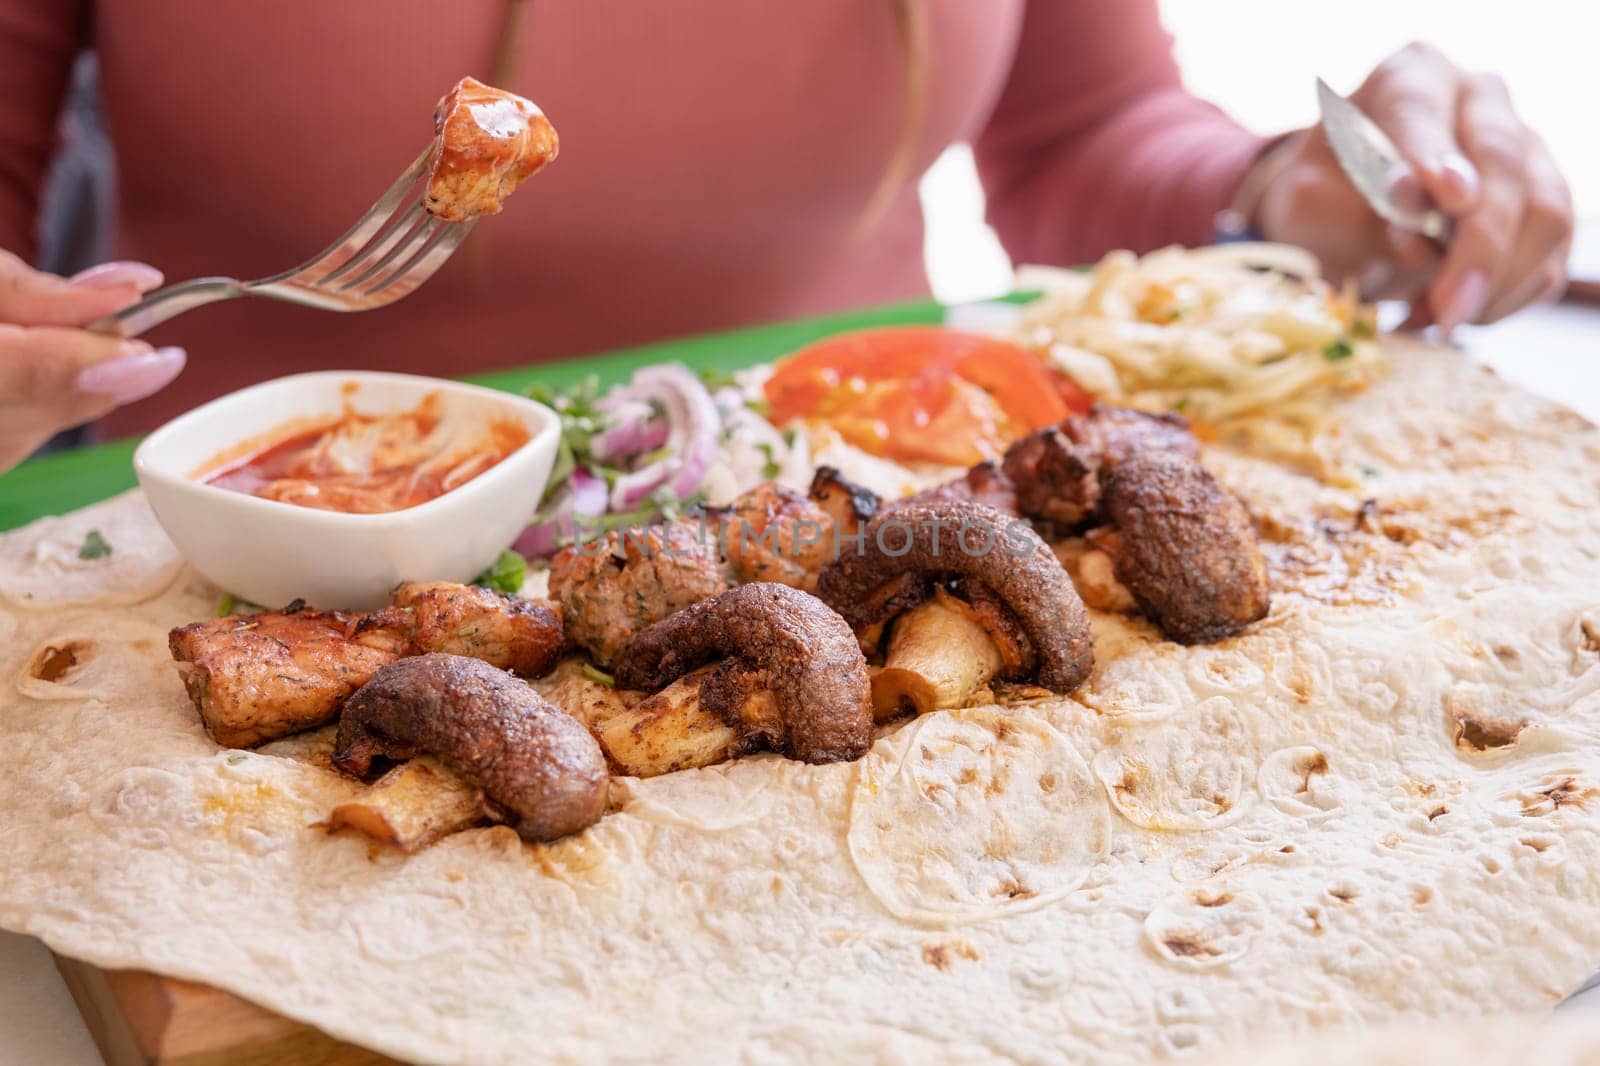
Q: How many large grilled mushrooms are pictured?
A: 4